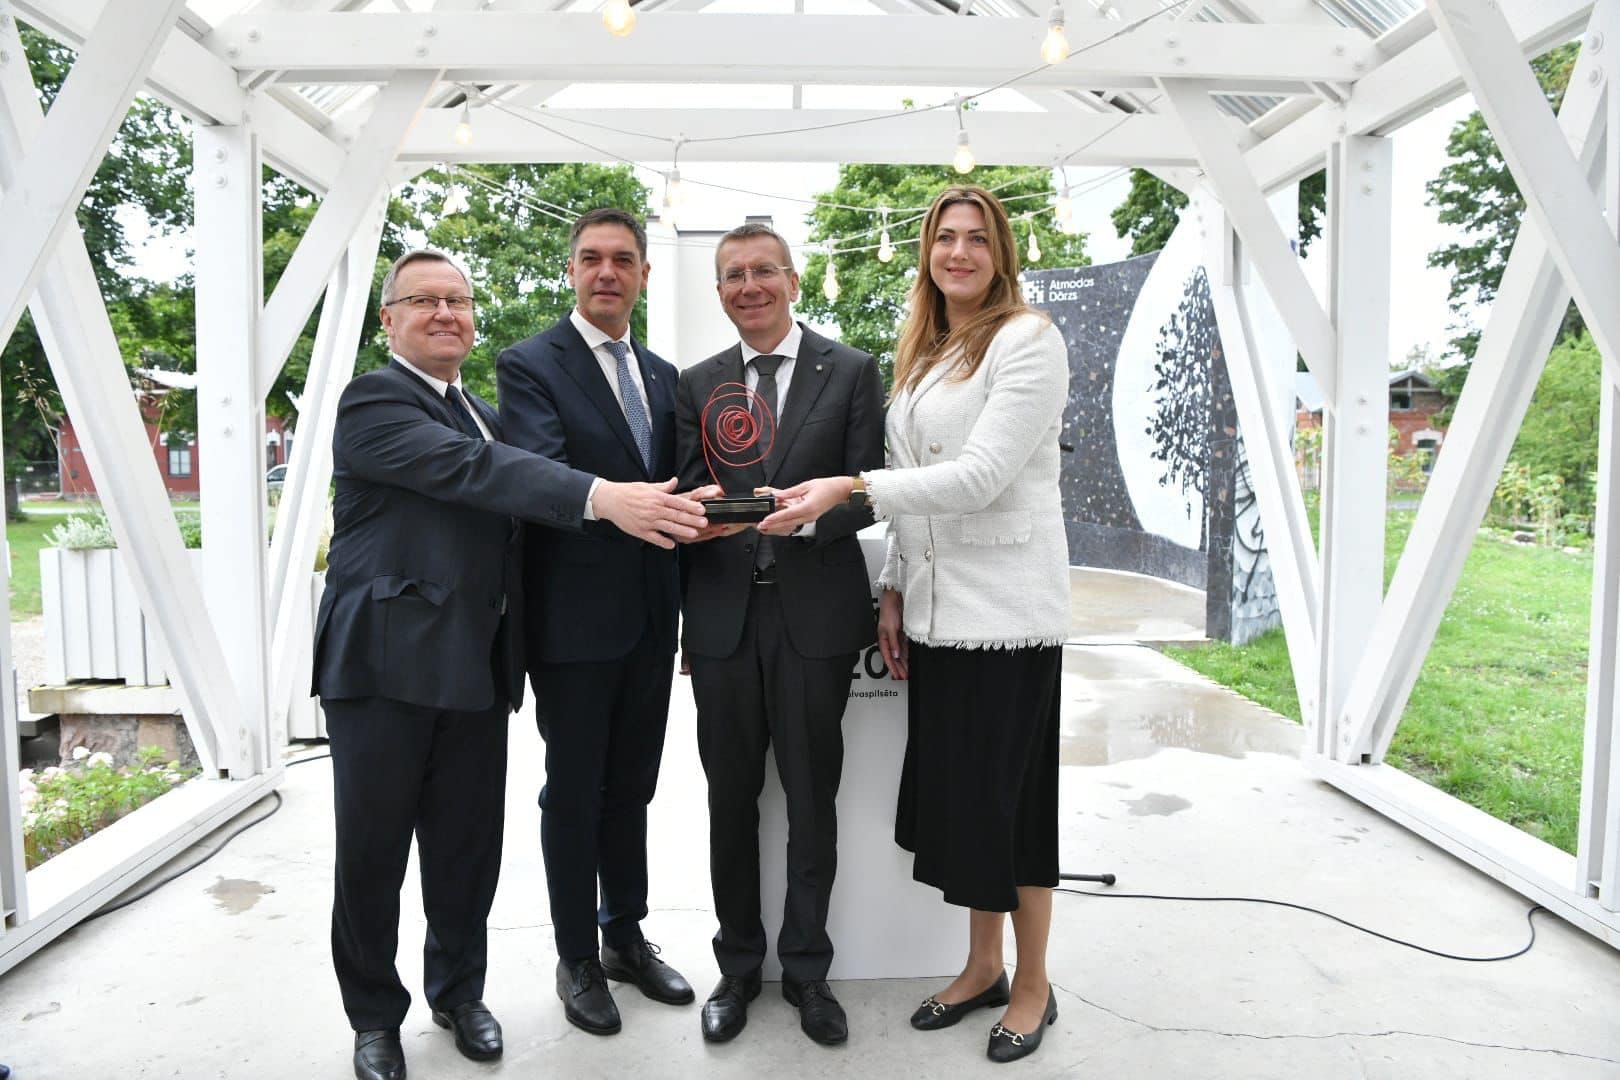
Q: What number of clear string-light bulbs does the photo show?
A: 11